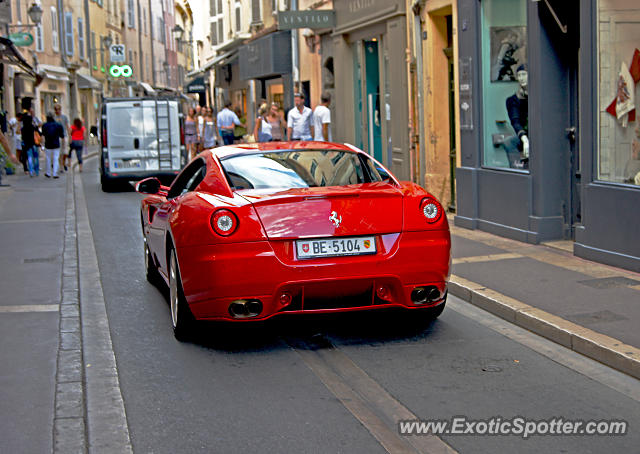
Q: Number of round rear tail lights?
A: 2